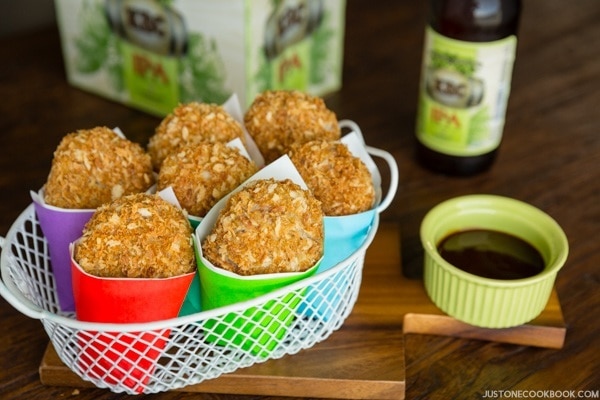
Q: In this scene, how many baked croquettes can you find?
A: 7